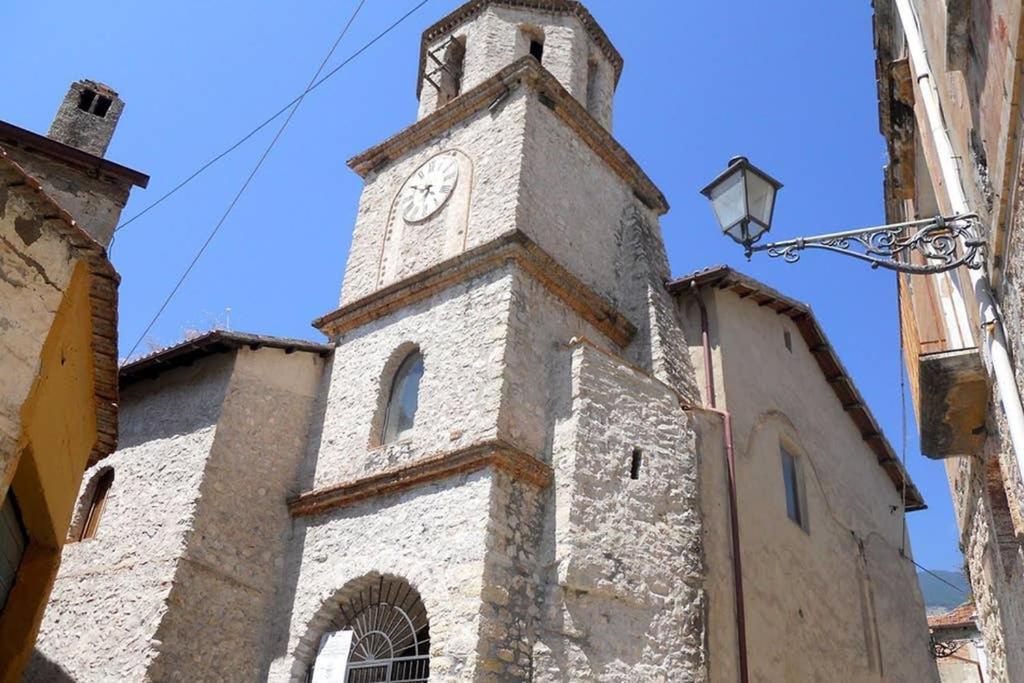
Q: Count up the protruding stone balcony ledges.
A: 1